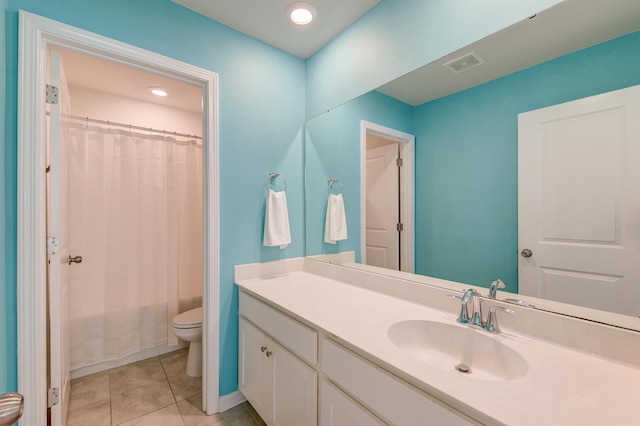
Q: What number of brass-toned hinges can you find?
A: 2